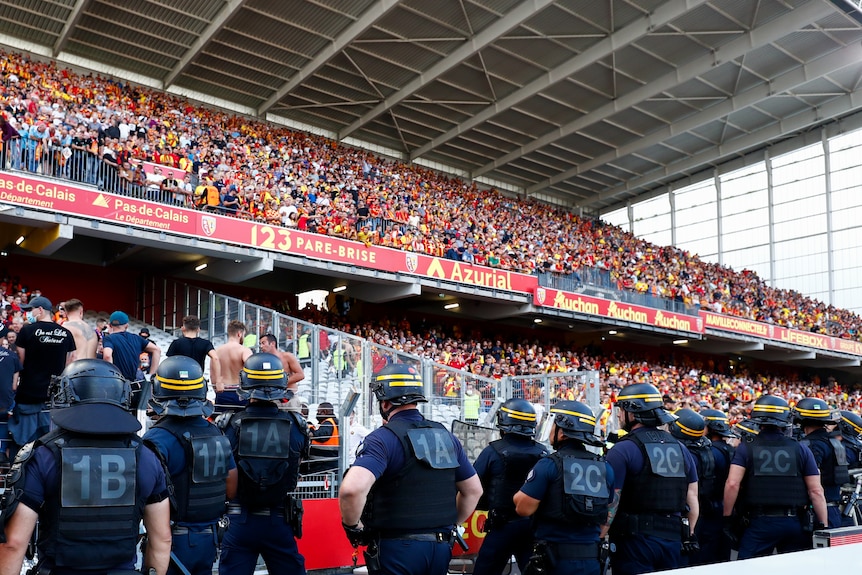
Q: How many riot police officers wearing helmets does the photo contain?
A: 13